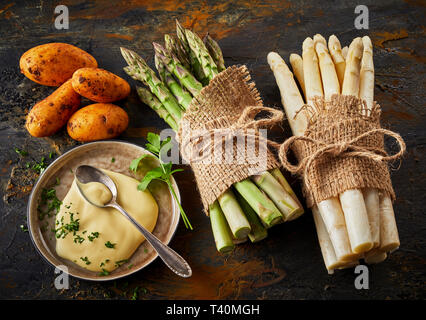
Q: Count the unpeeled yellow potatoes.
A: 4